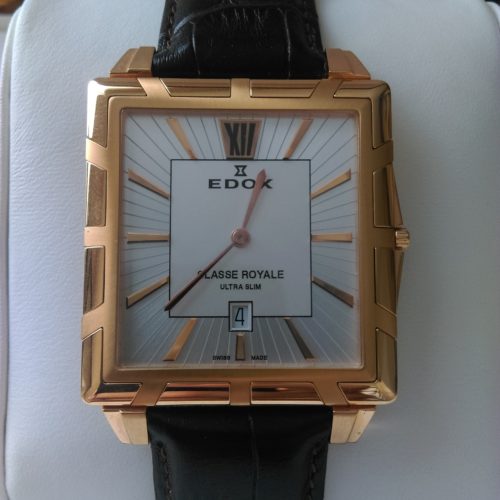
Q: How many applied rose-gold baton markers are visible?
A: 11